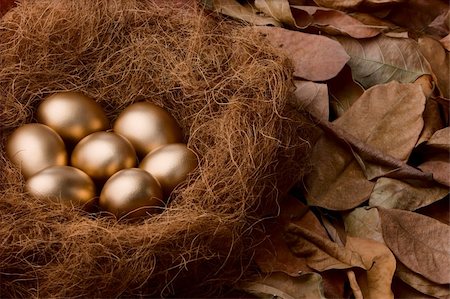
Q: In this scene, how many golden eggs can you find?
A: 7